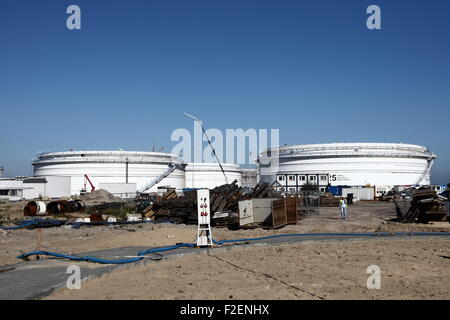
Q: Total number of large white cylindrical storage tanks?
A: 3